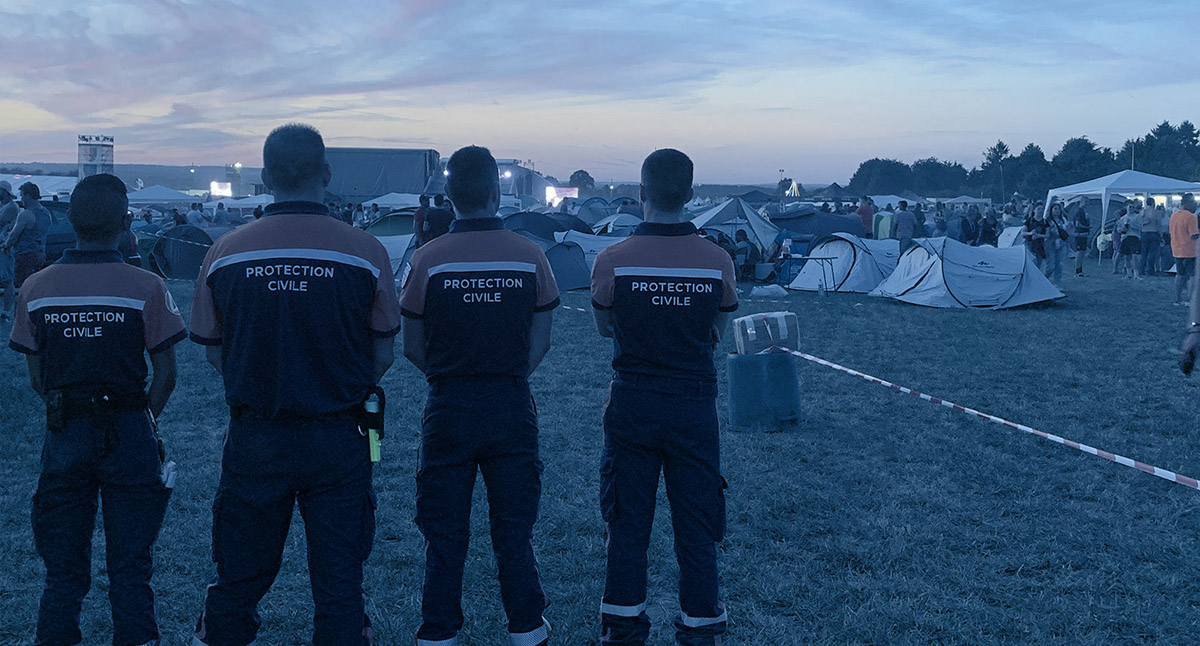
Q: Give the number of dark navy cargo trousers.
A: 4